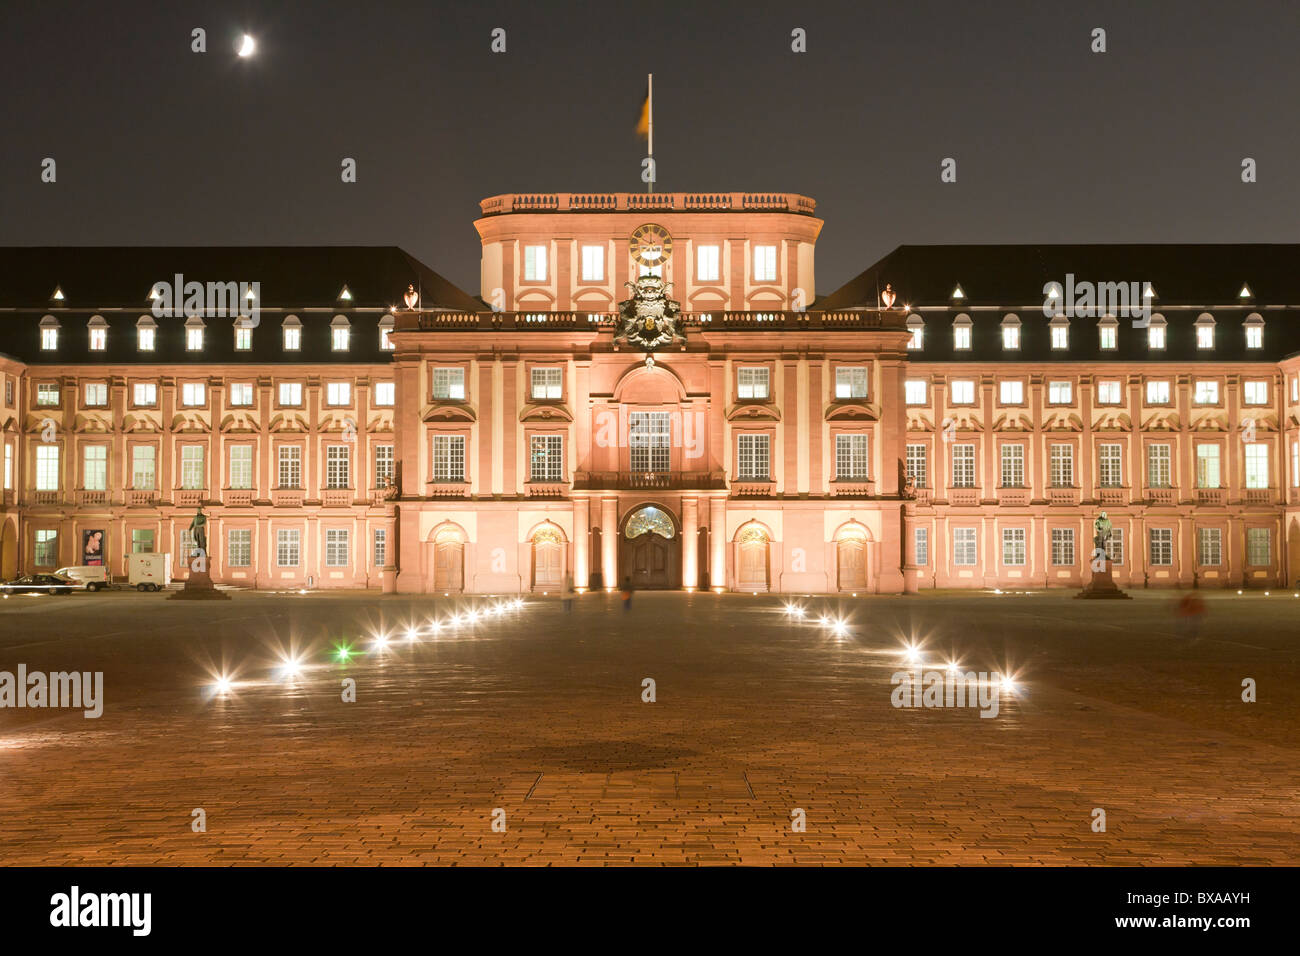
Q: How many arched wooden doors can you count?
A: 5